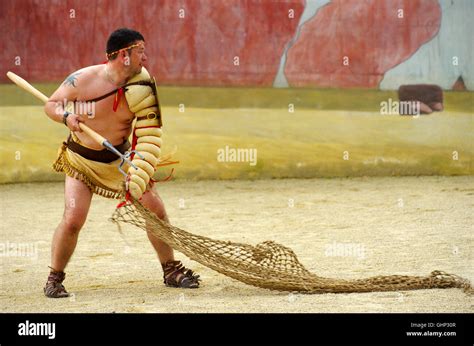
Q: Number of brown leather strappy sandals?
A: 2